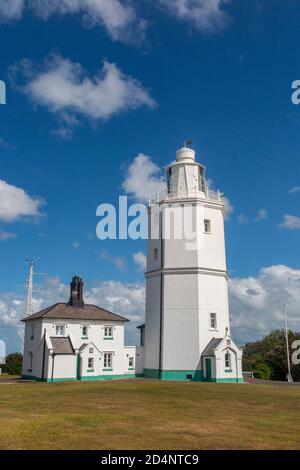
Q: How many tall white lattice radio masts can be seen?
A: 1